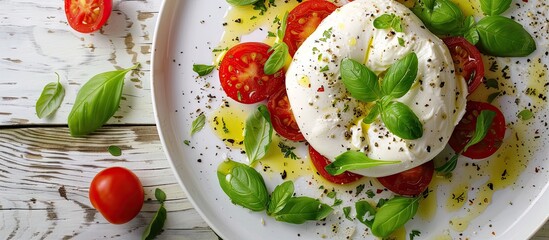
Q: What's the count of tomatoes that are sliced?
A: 8